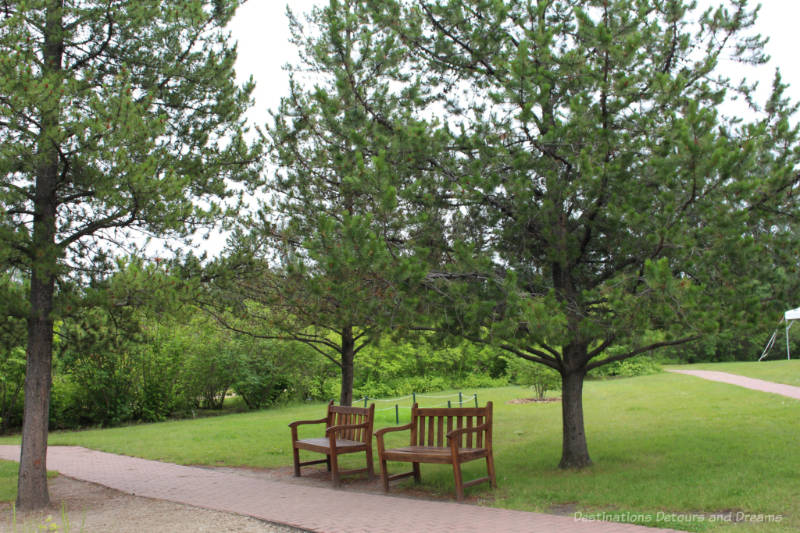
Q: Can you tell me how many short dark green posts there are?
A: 6